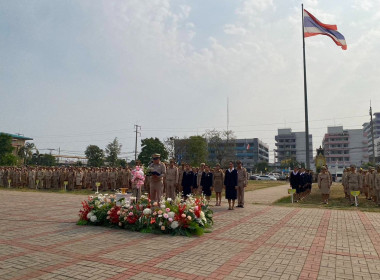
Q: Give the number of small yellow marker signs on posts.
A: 6